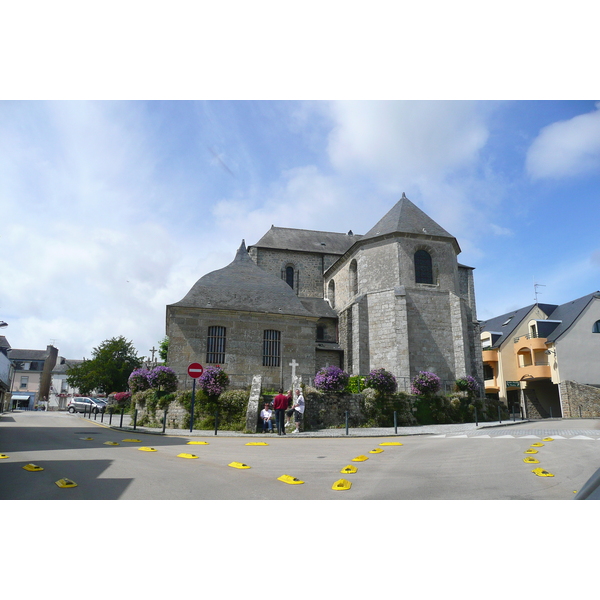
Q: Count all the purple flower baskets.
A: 7